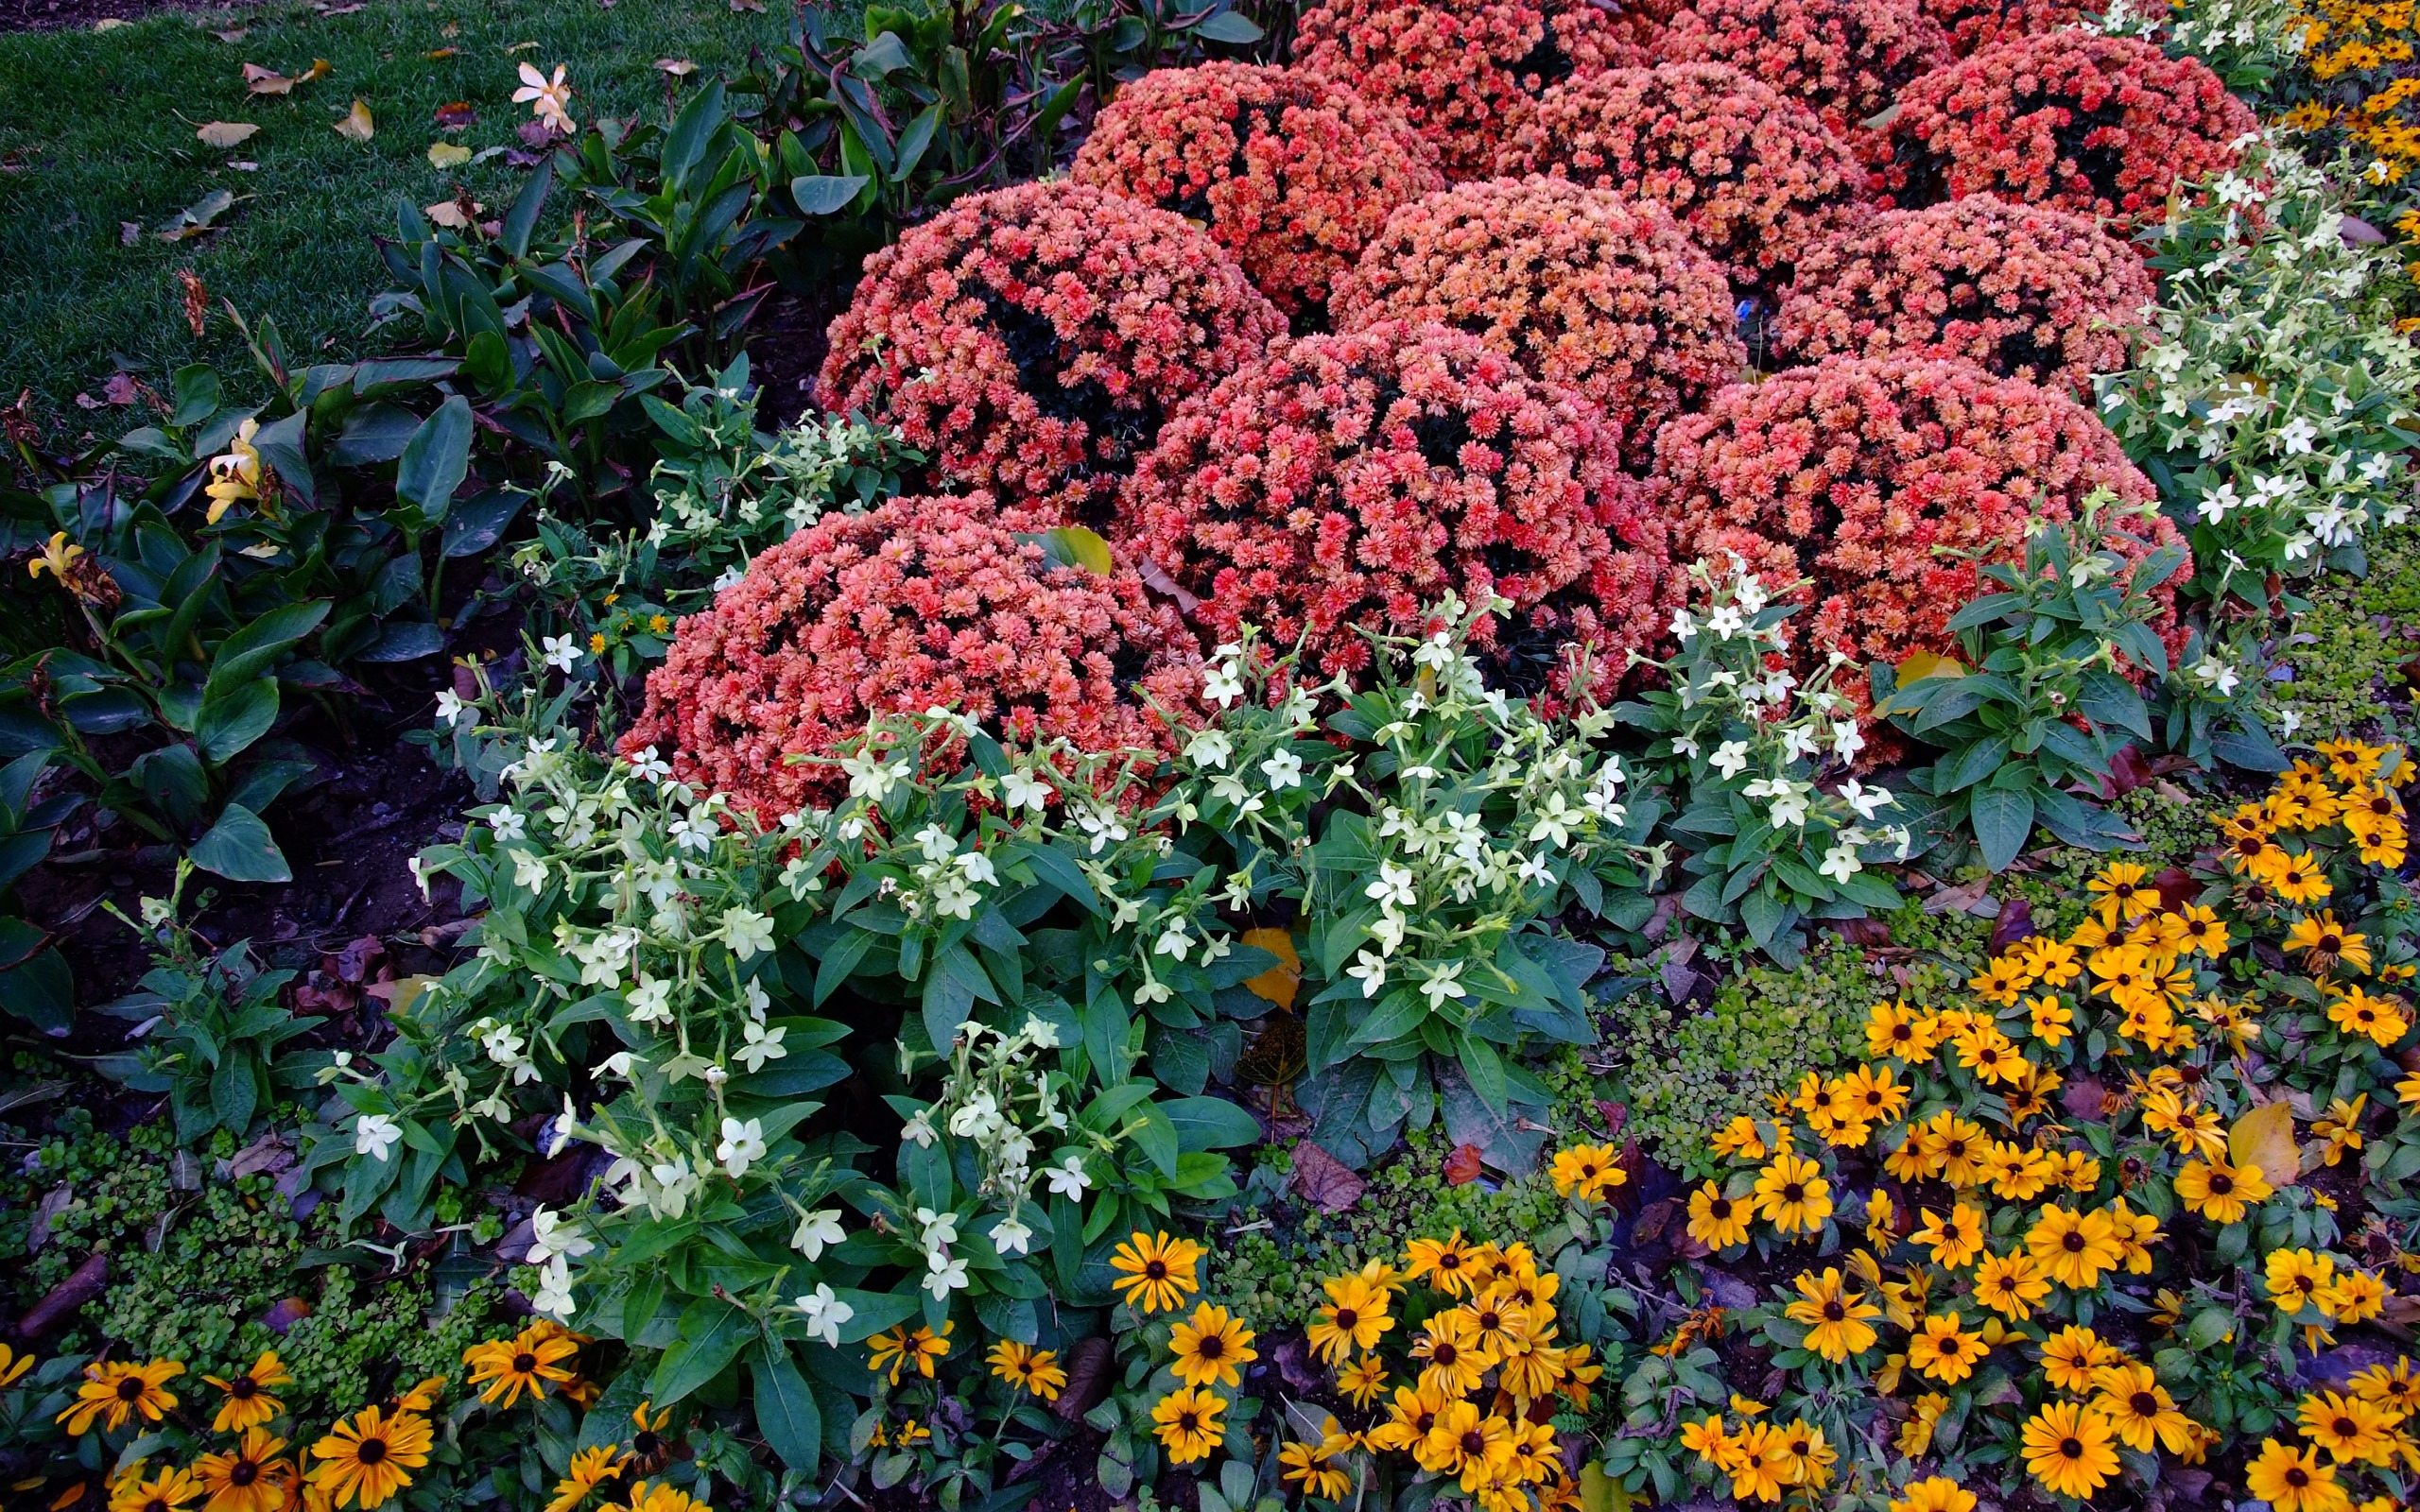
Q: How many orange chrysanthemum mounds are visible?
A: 12